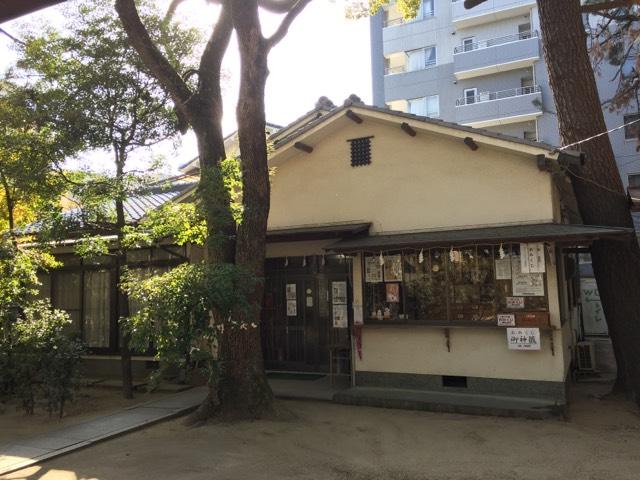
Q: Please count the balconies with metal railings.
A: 2